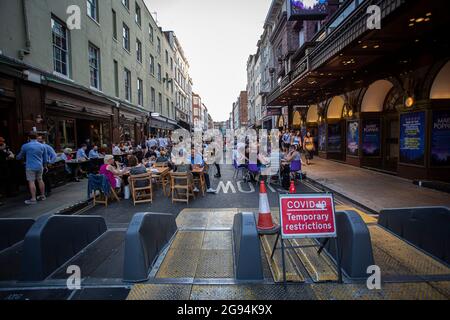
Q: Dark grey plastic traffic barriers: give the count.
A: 6